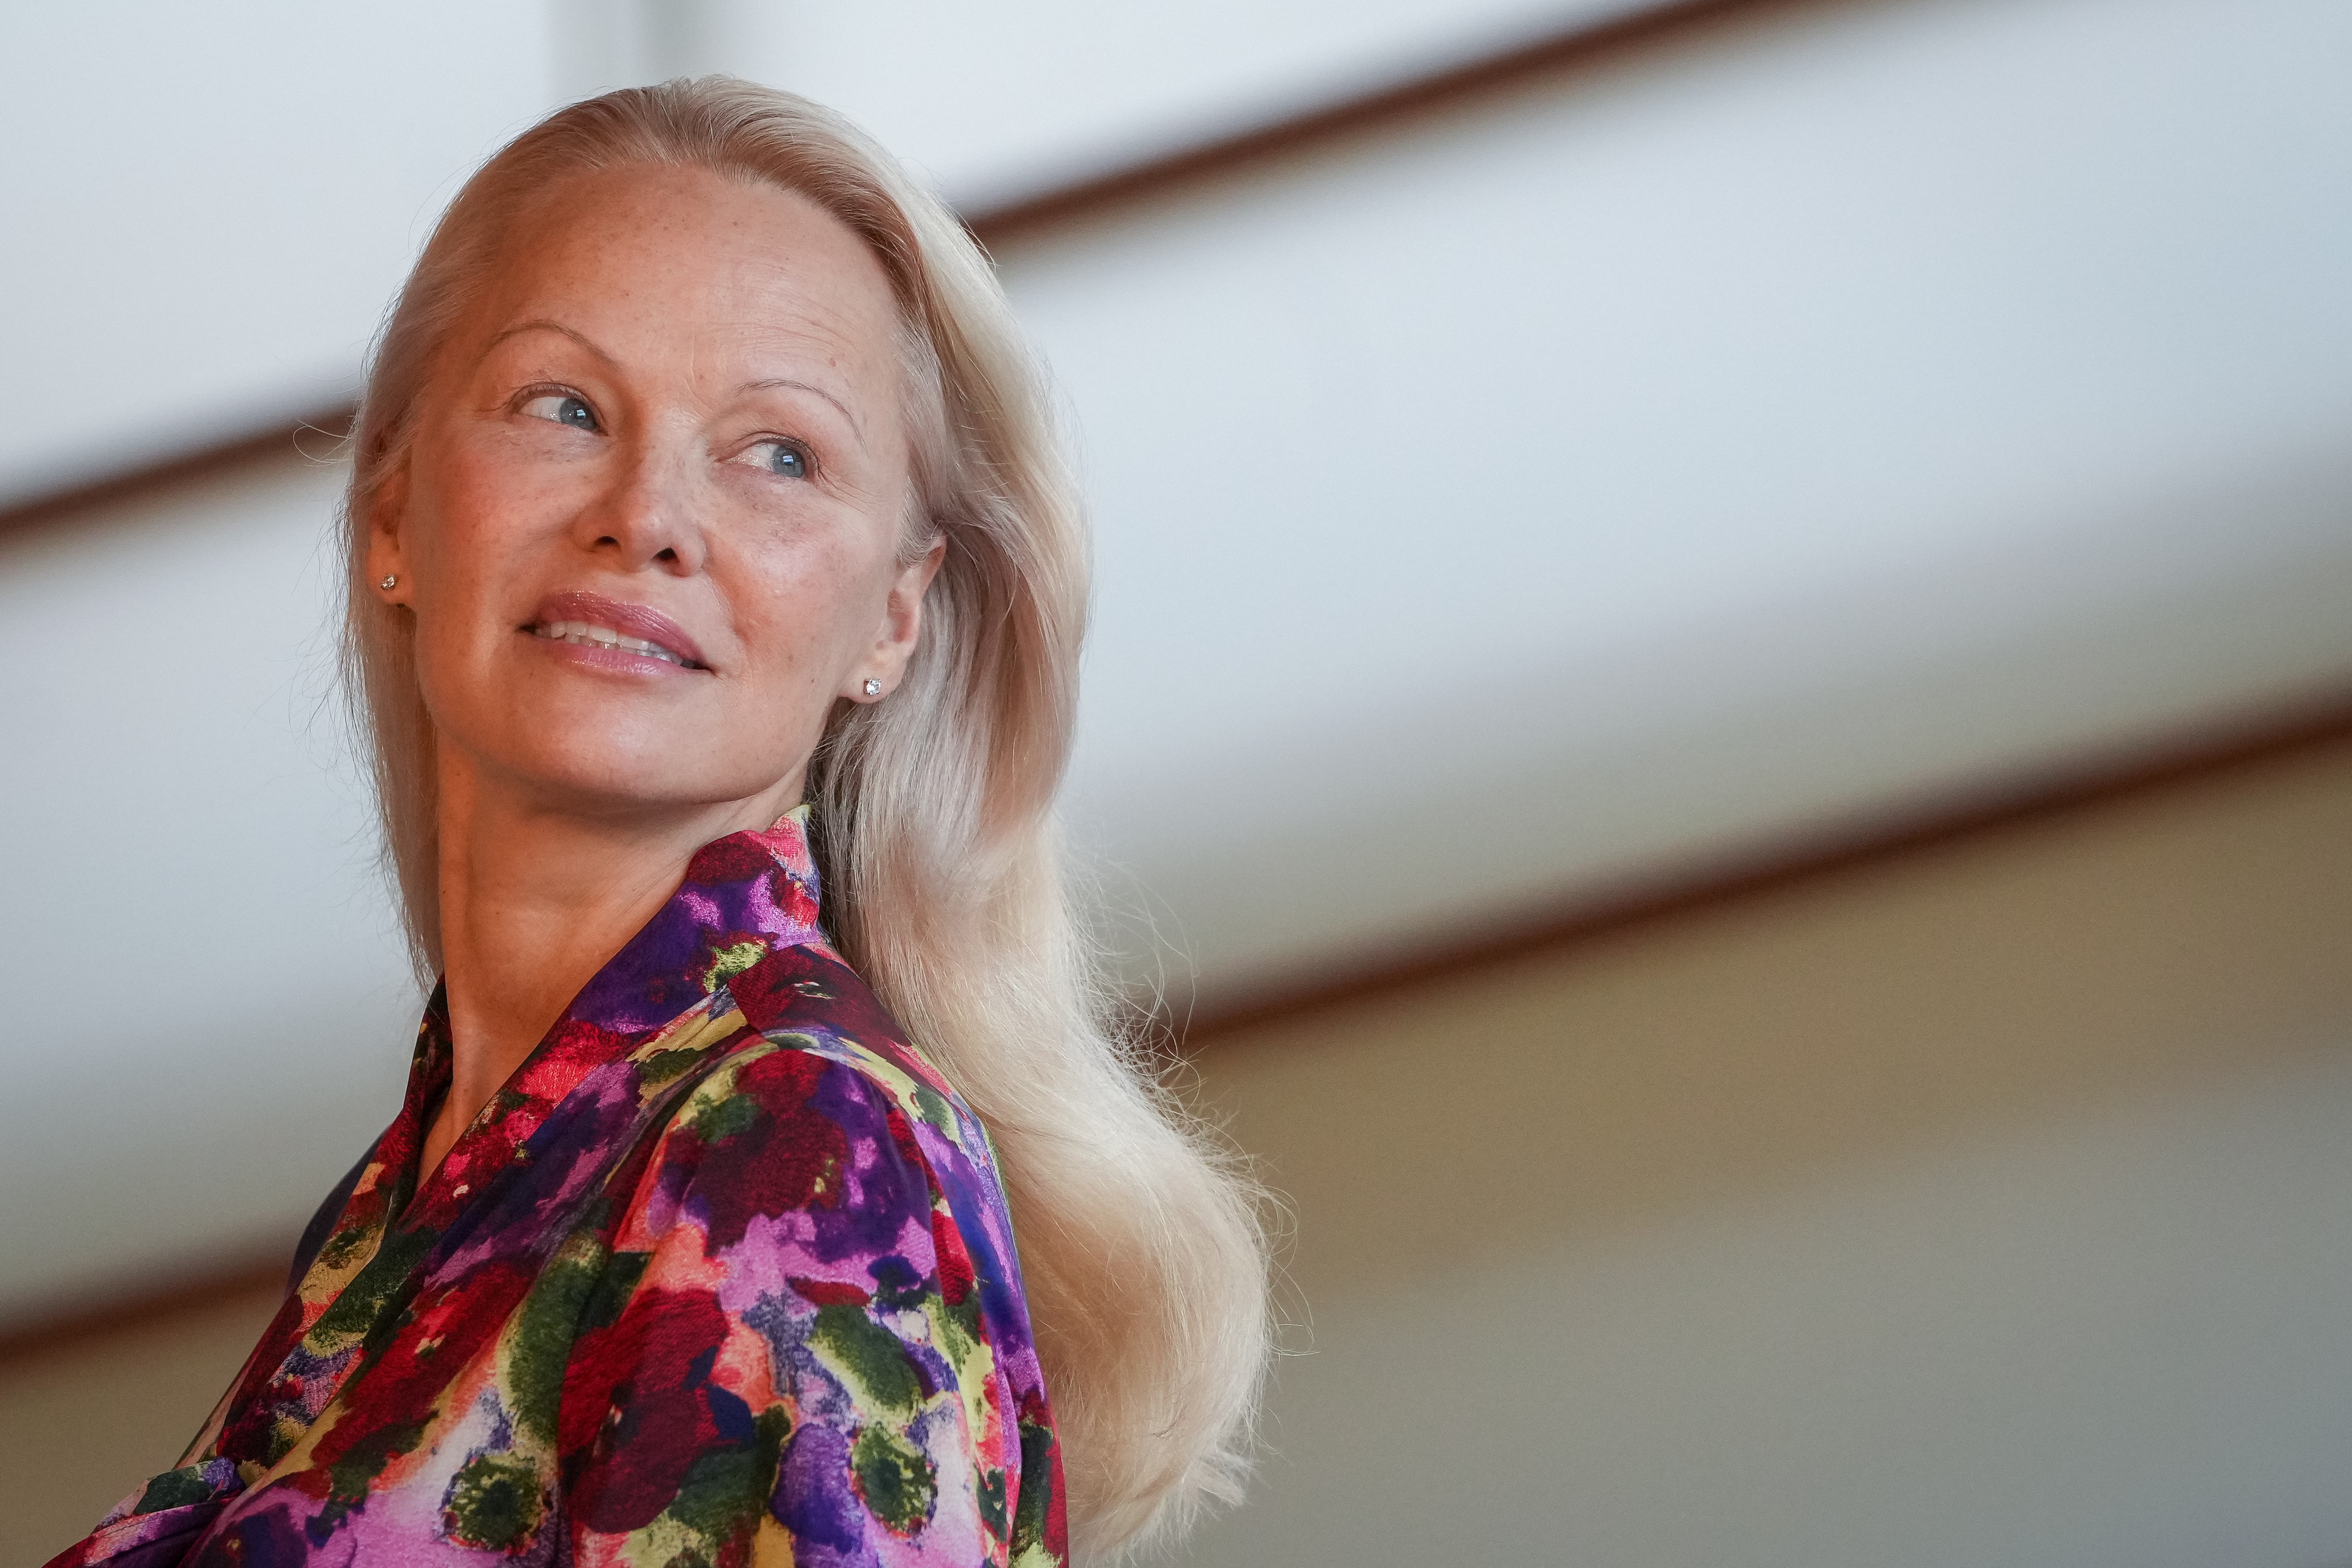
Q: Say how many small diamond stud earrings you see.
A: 2